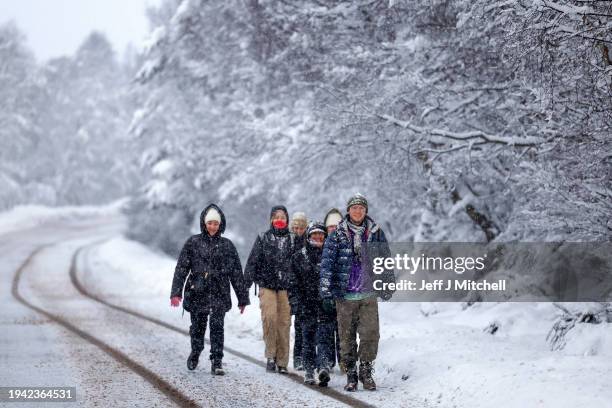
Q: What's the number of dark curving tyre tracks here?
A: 2